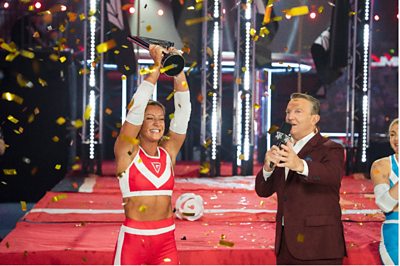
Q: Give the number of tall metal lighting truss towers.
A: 4